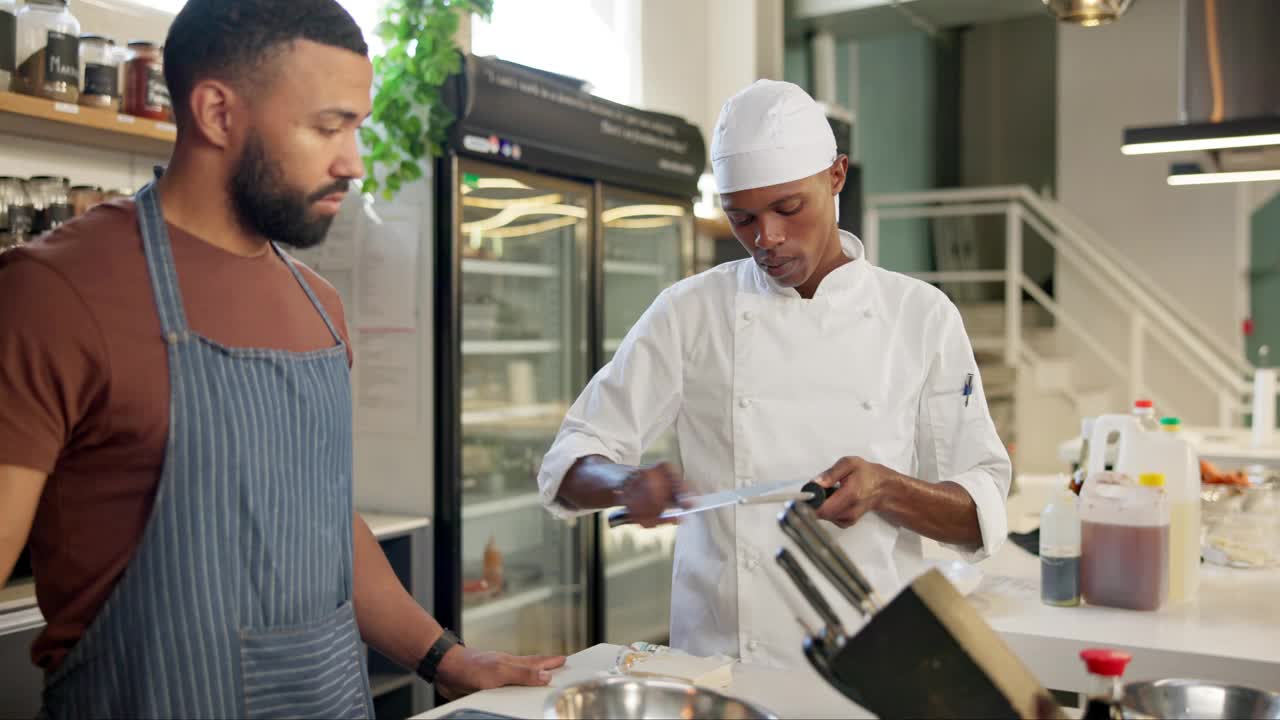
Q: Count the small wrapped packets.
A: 1